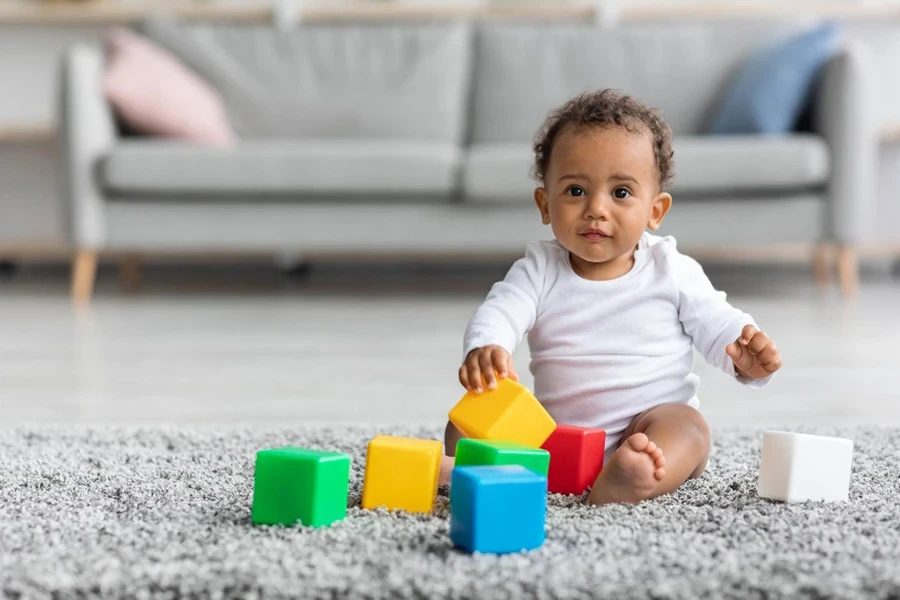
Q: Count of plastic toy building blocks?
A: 7